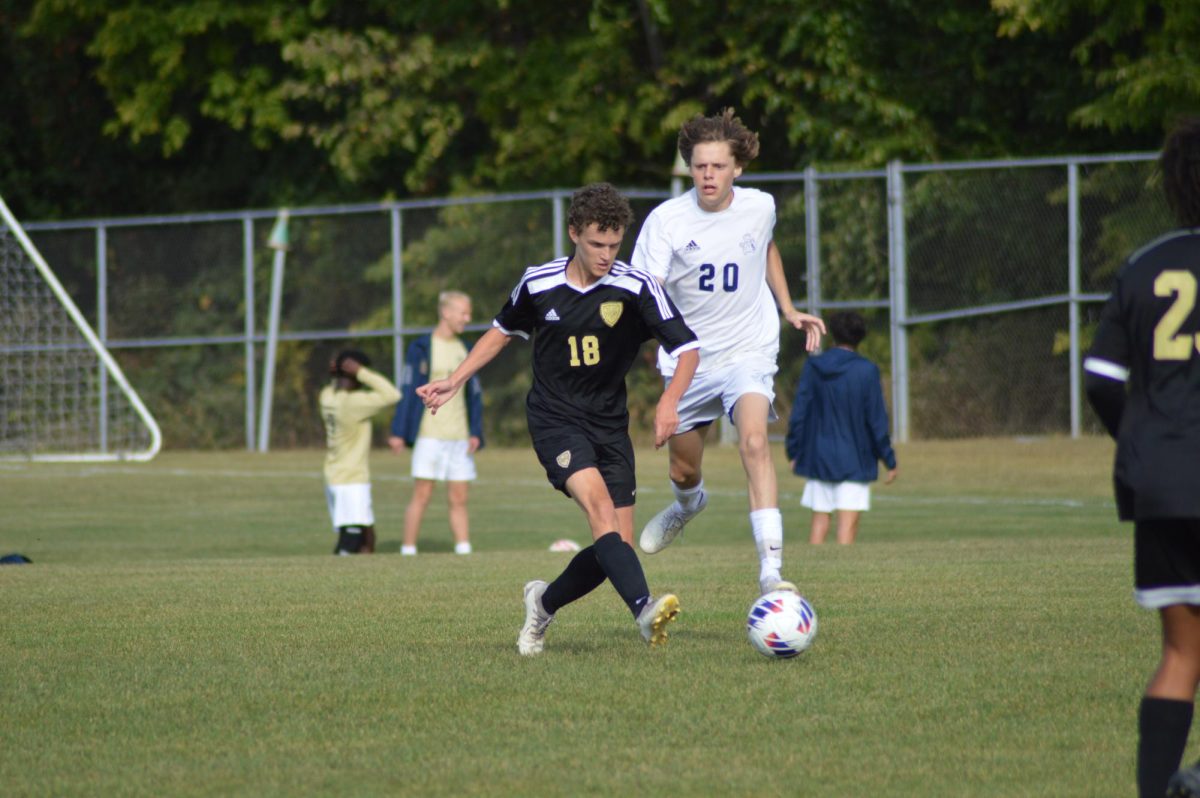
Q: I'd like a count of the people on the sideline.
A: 3